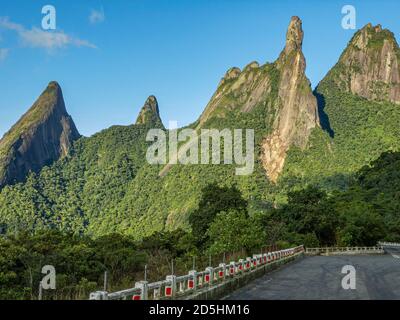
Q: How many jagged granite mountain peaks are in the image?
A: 4